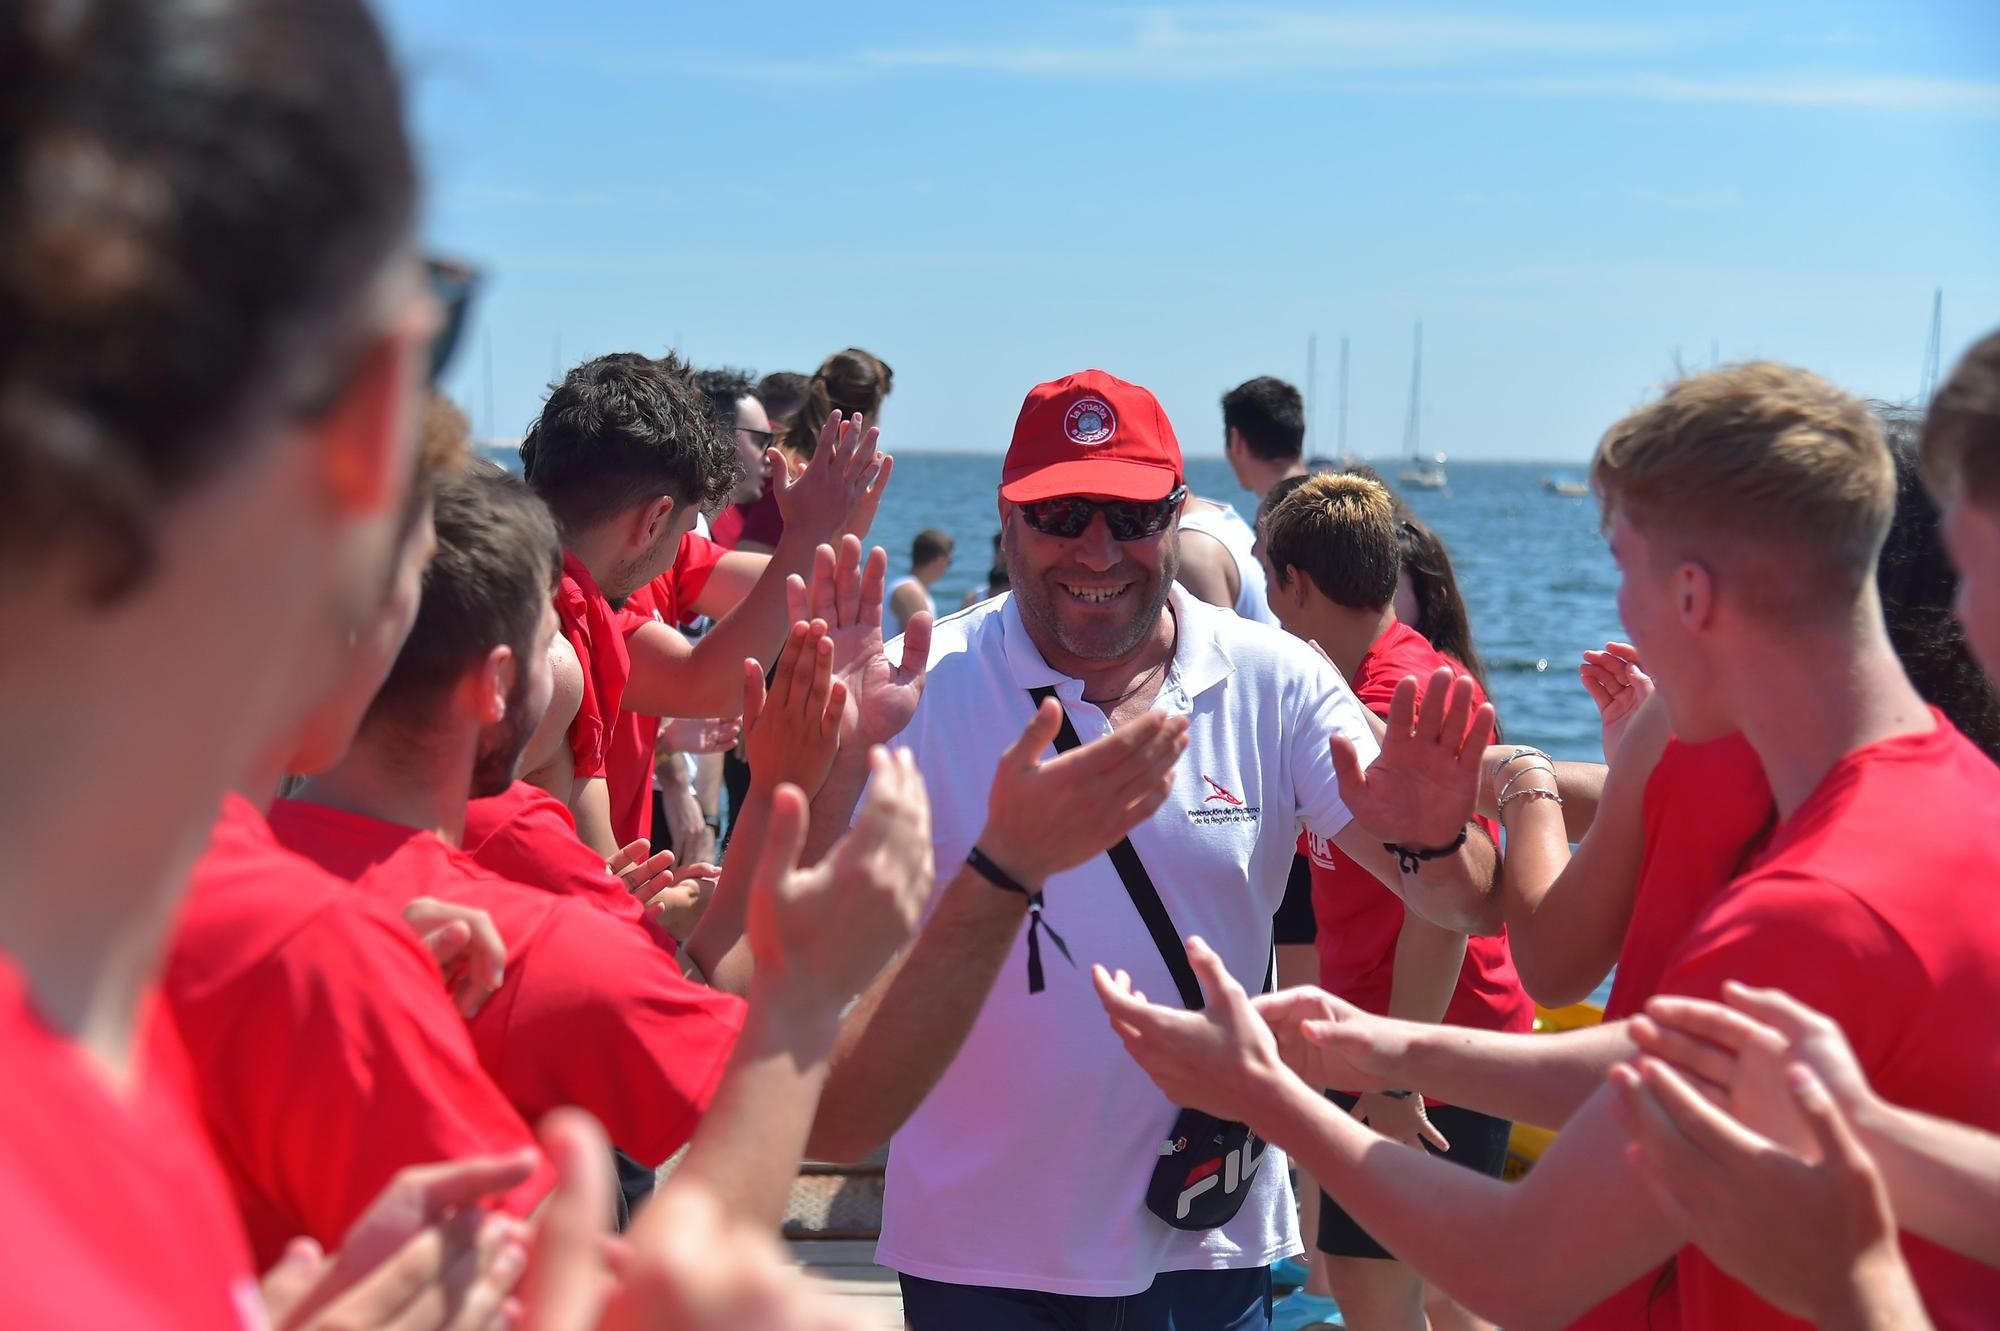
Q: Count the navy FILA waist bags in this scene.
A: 1